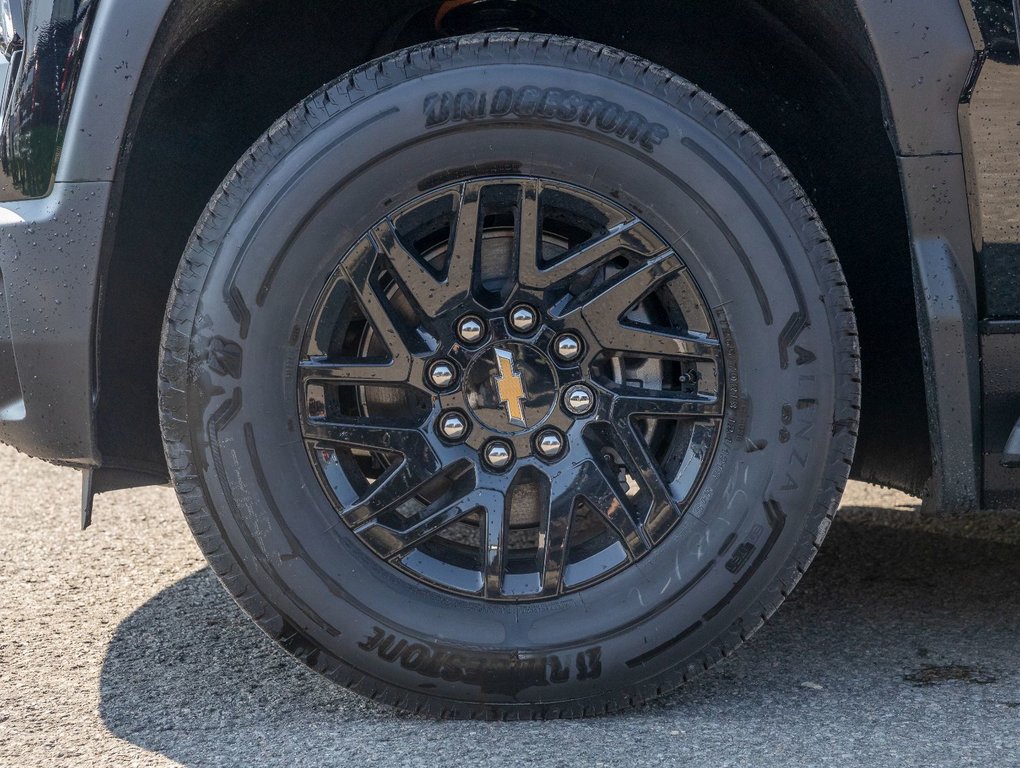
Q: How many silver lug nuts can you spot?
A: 8